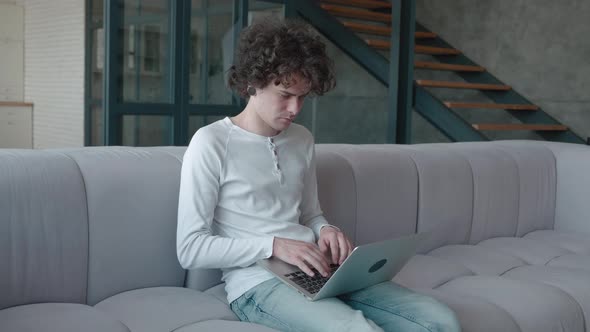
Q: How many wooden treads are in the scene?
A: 8